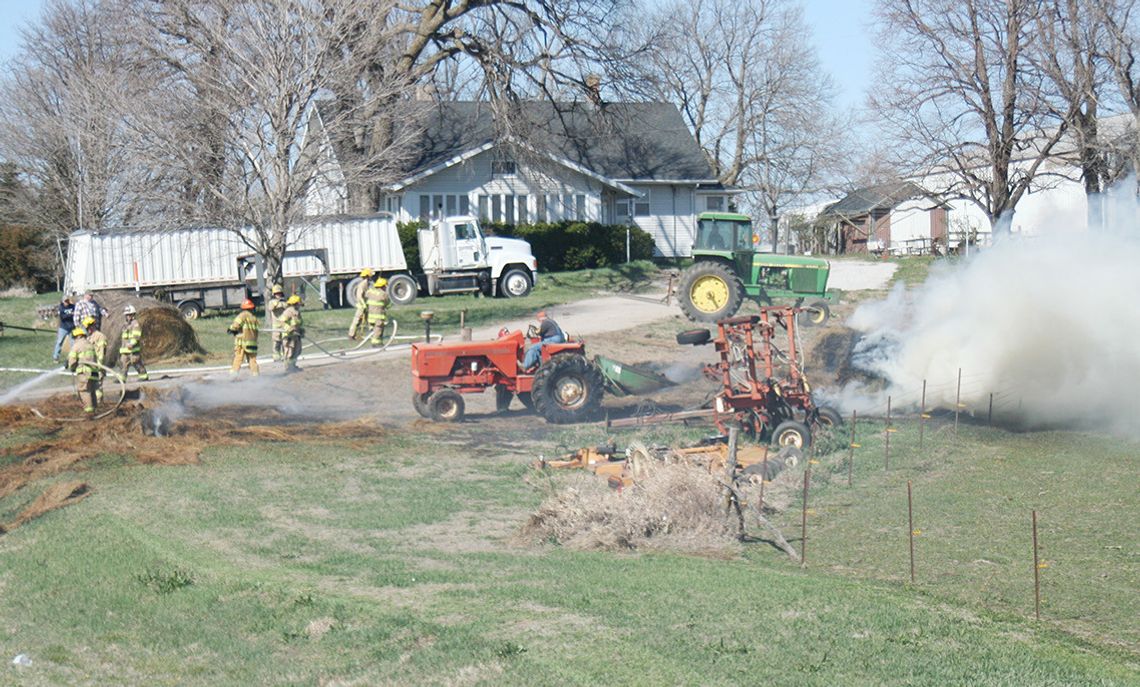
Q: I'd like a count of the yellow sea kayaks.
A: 0